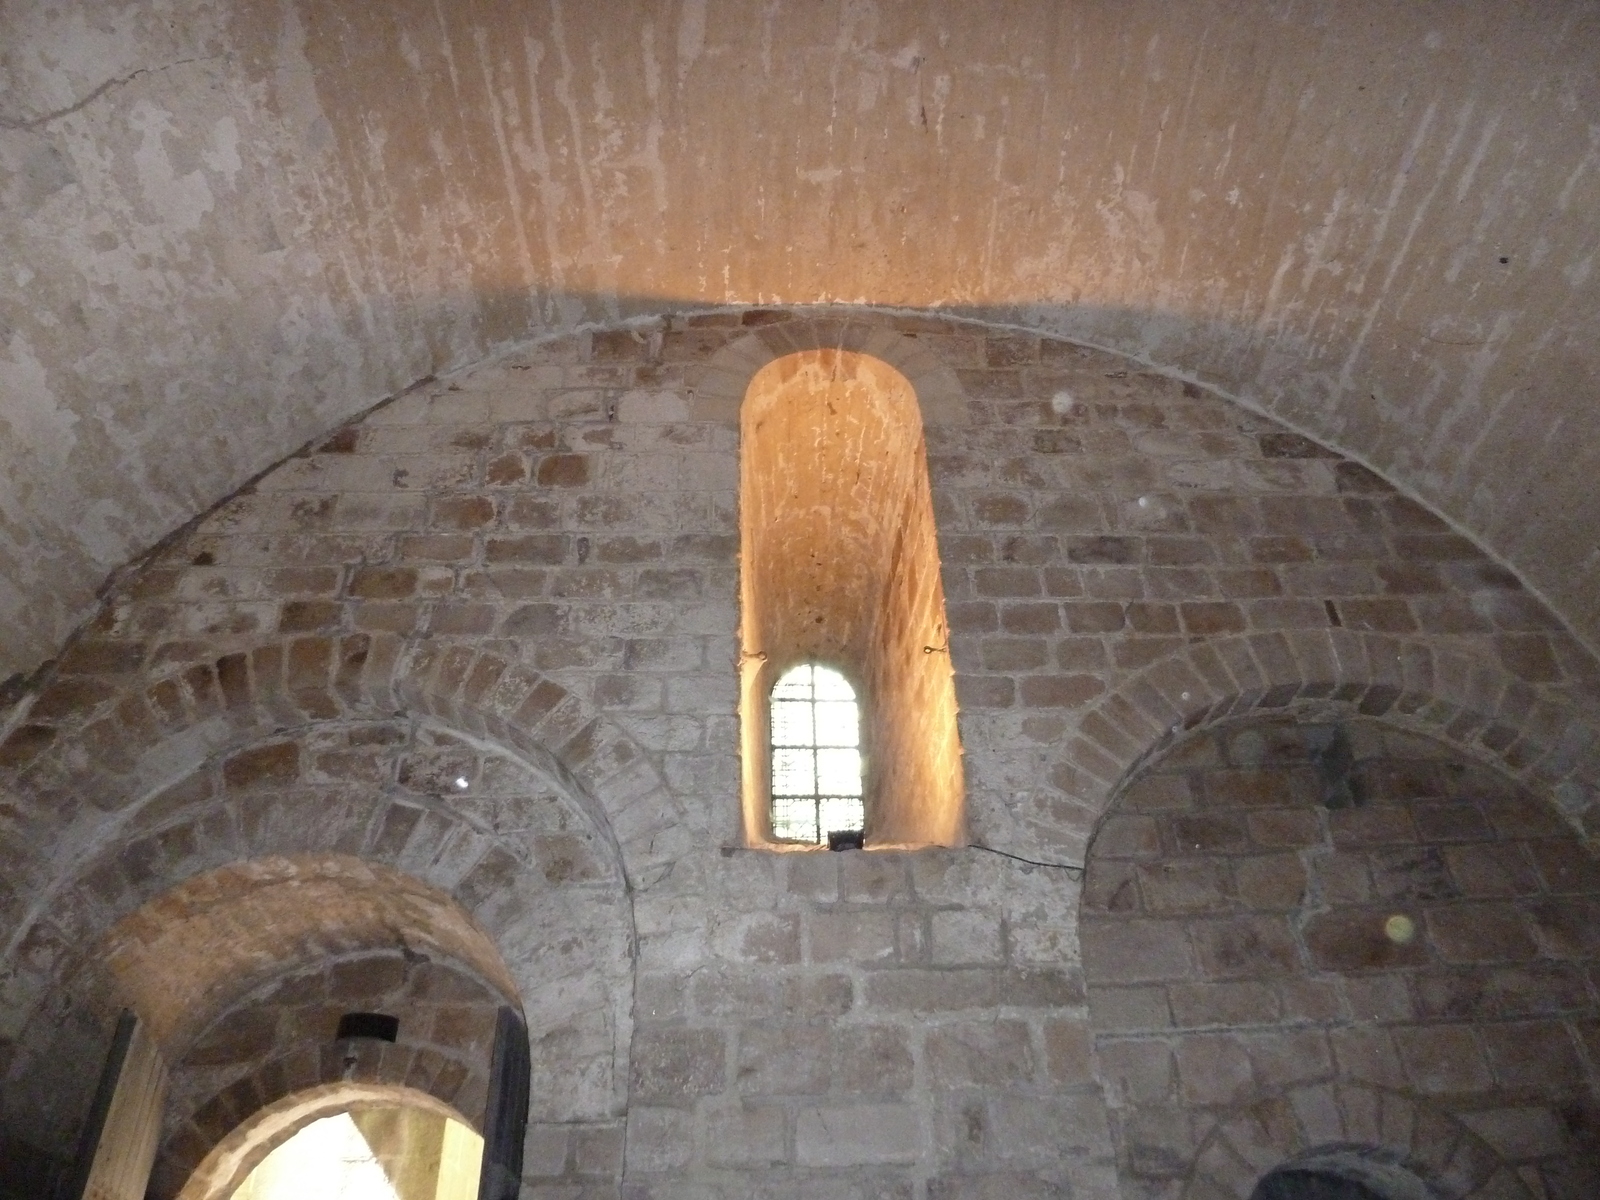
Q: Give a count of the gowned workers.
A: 0